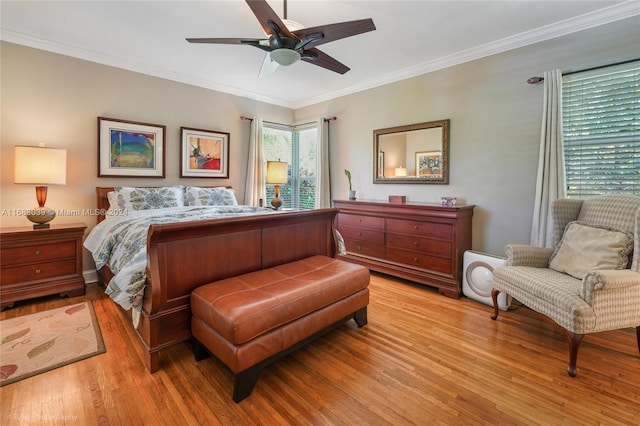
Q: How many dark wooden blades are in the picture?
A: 4